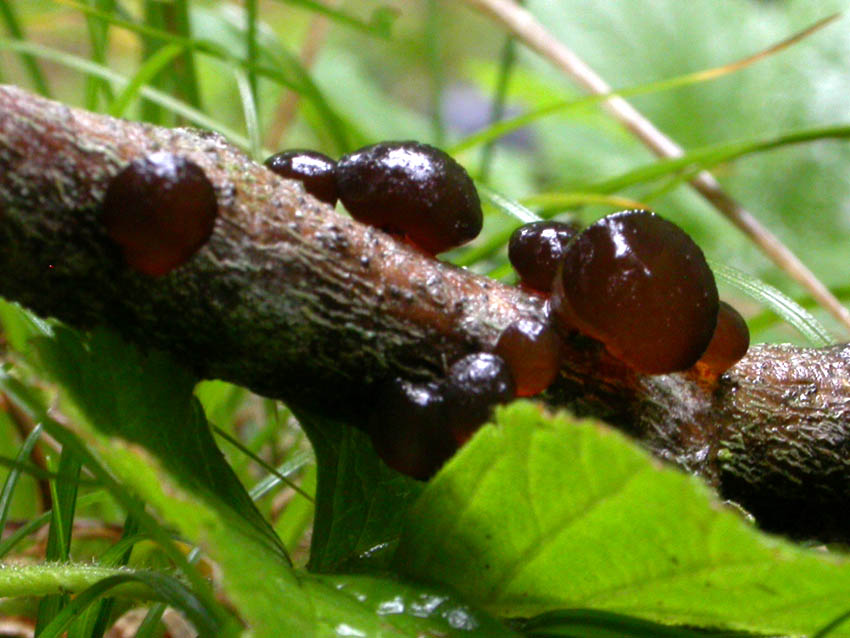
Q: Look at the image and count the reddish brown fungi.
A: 9